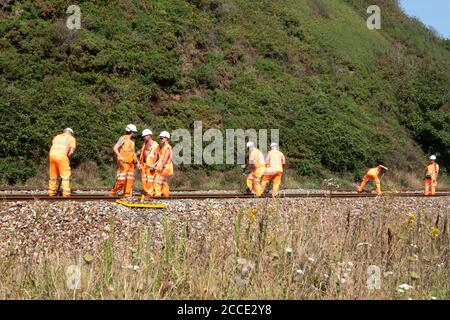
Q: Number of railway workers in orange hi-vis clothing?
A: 8